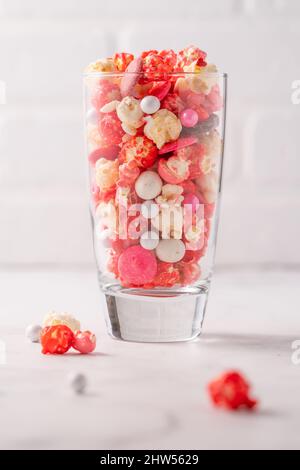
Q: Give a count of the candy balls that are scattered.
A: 2